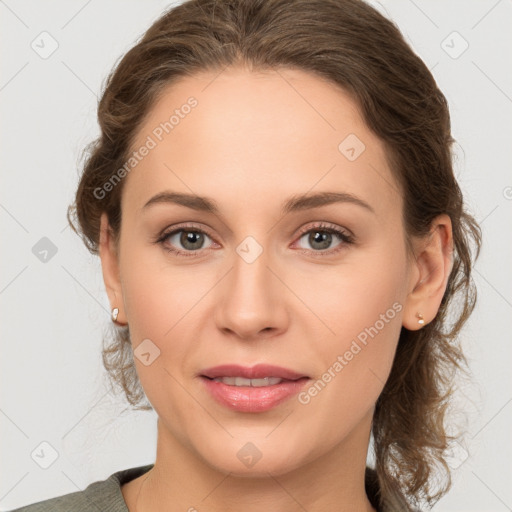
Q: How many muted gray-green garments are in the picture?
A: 1